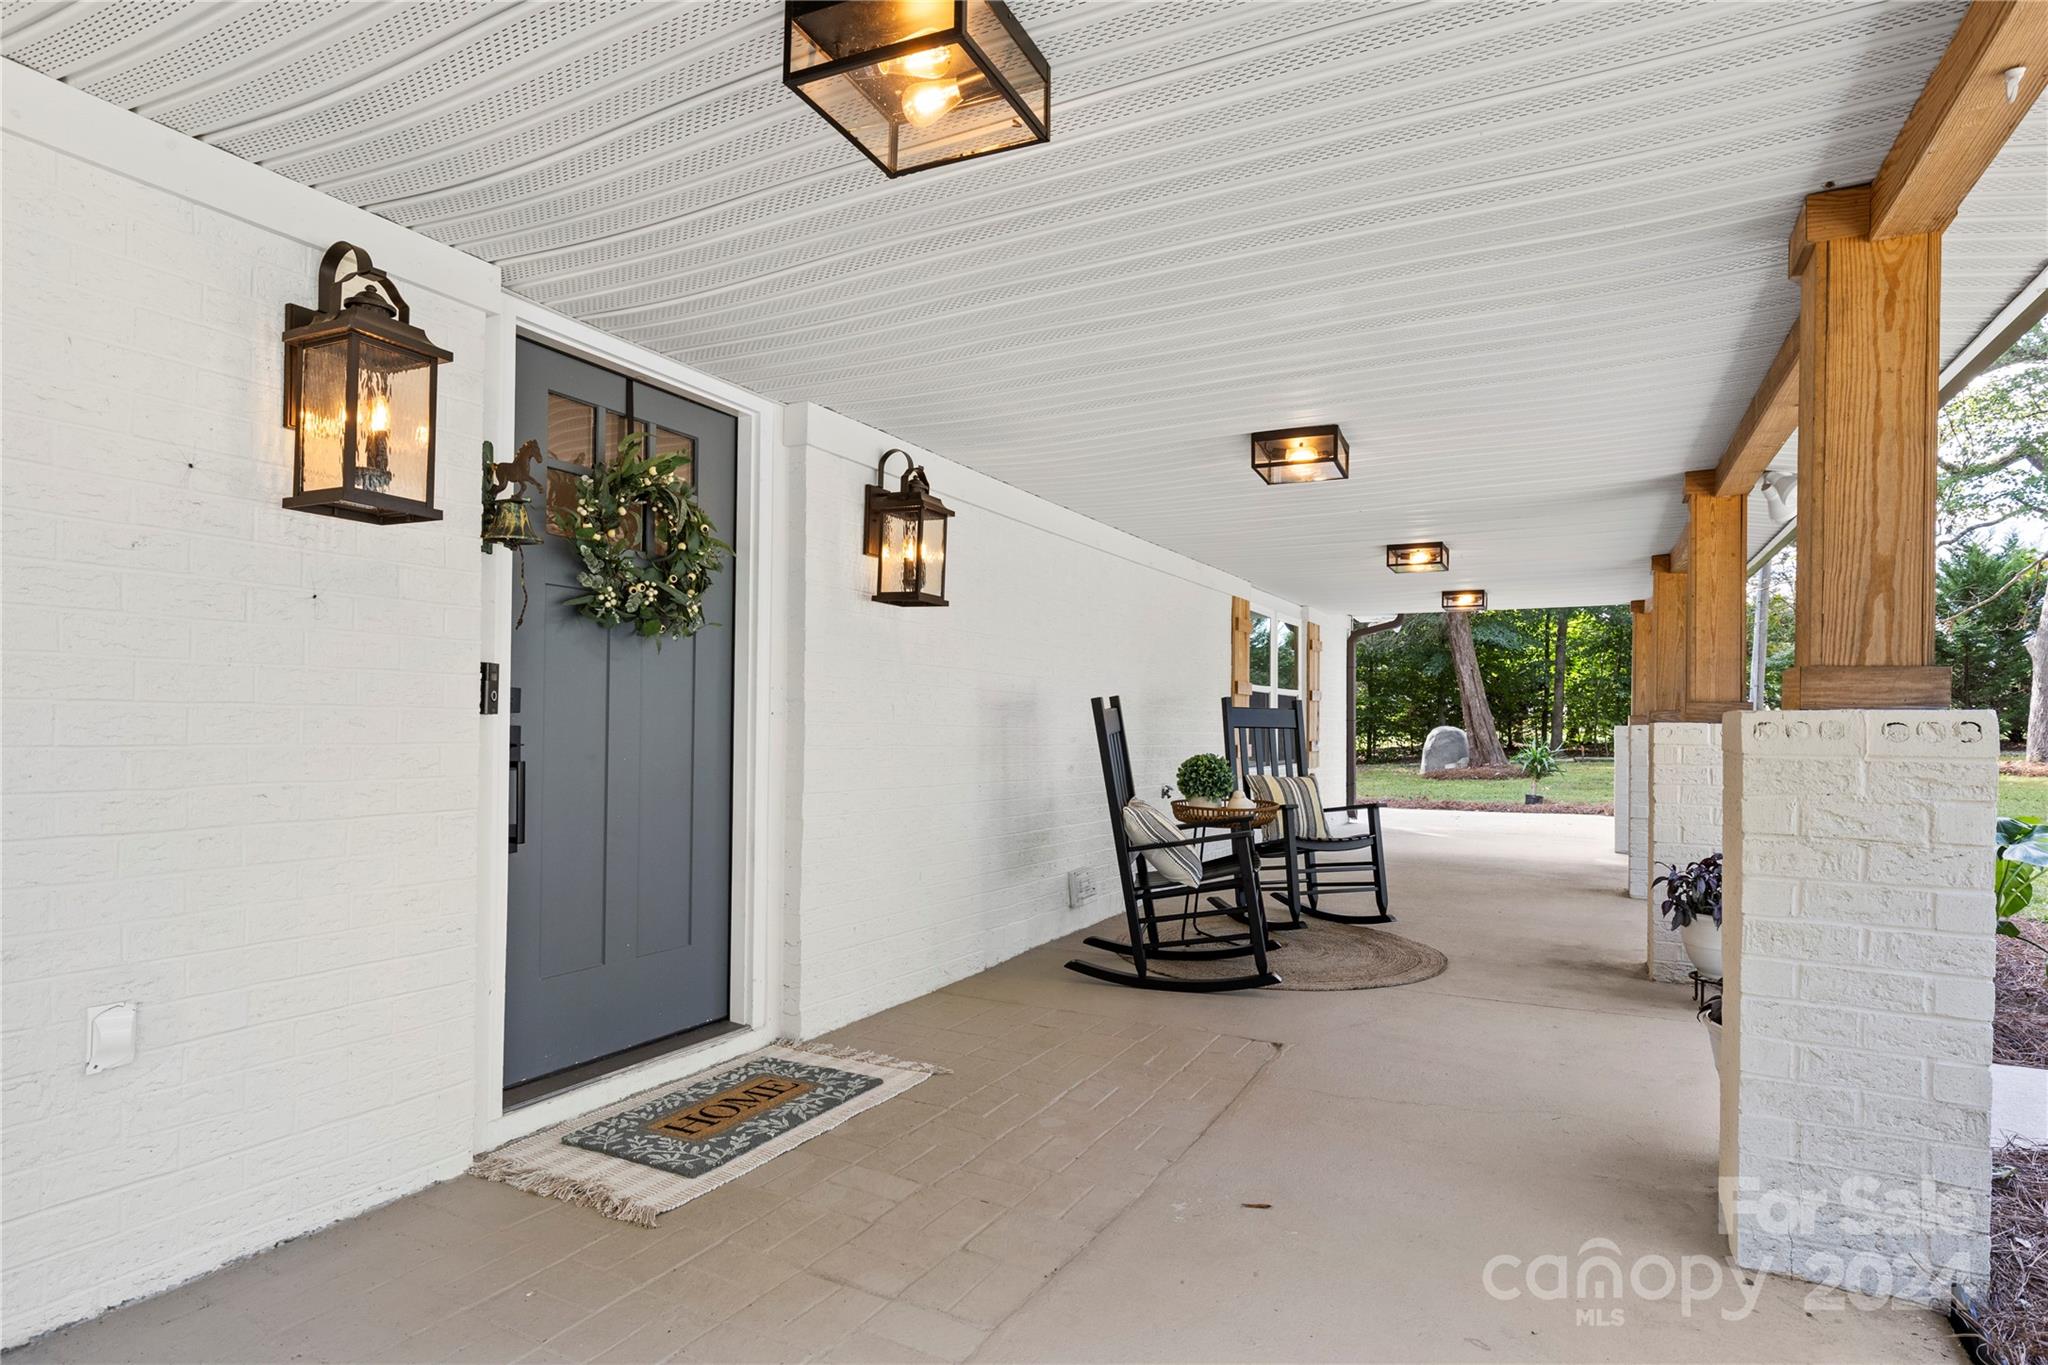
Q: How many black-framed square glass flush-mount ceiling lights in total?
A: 4